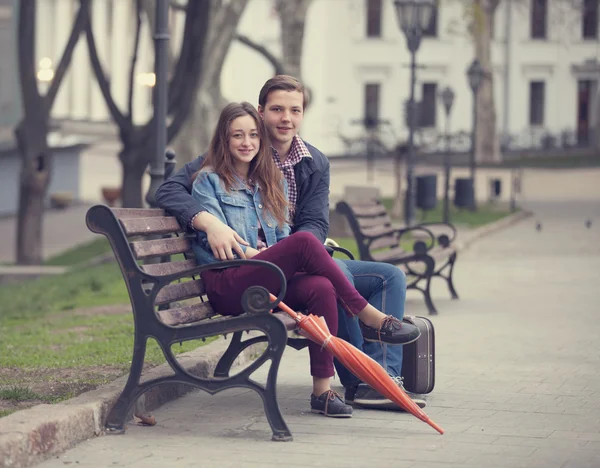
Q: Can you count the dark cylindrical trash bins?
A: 2